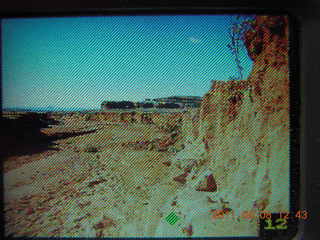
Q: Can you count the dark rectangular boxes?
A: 1